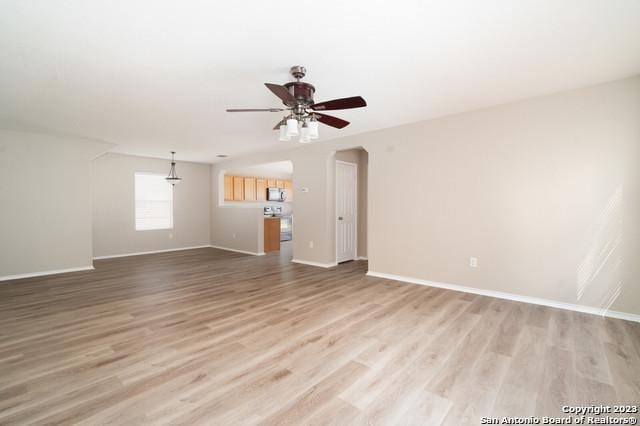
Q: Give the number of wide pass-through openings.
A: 1